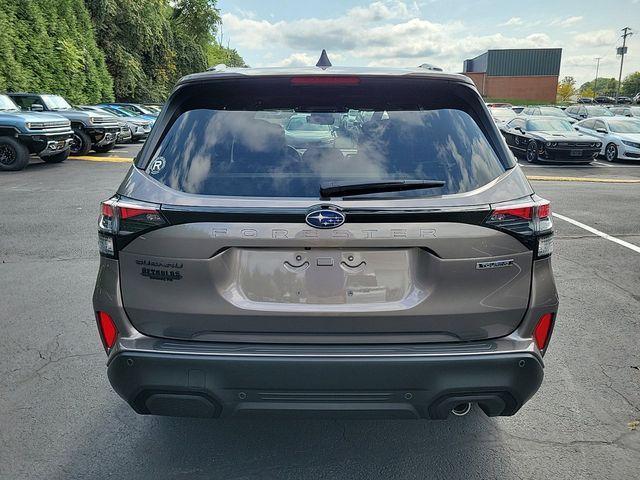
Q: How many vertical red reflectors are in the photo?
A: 2